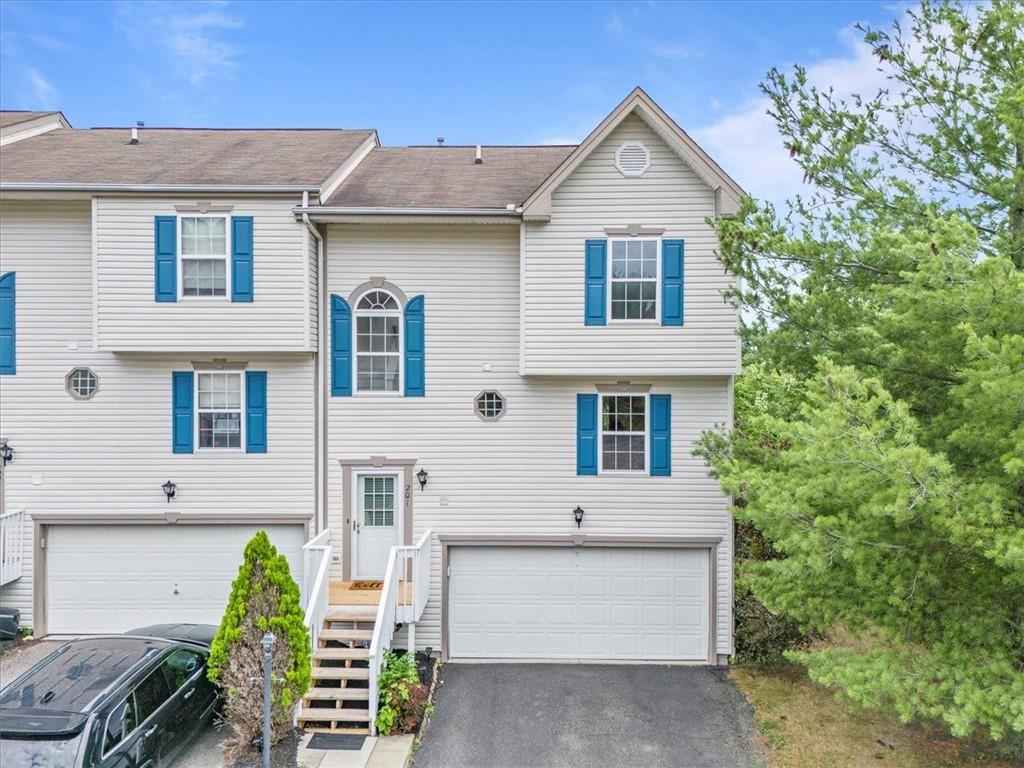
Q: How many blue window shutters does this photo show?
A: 11